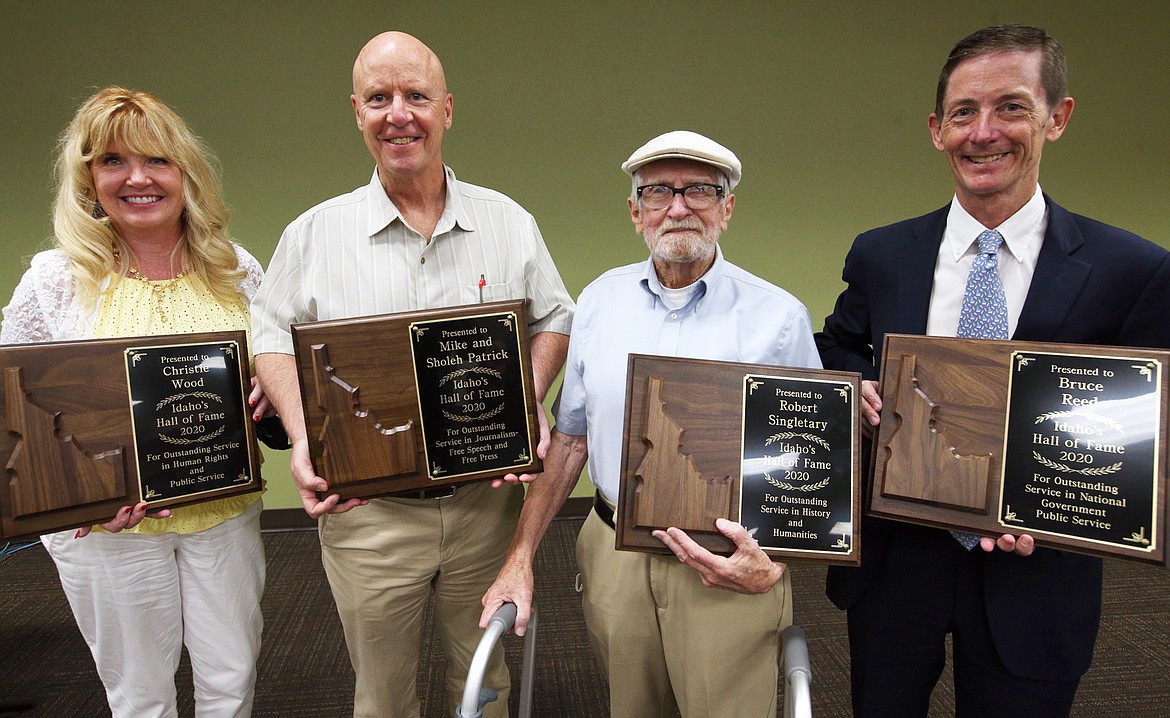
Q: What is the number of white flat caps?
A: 1